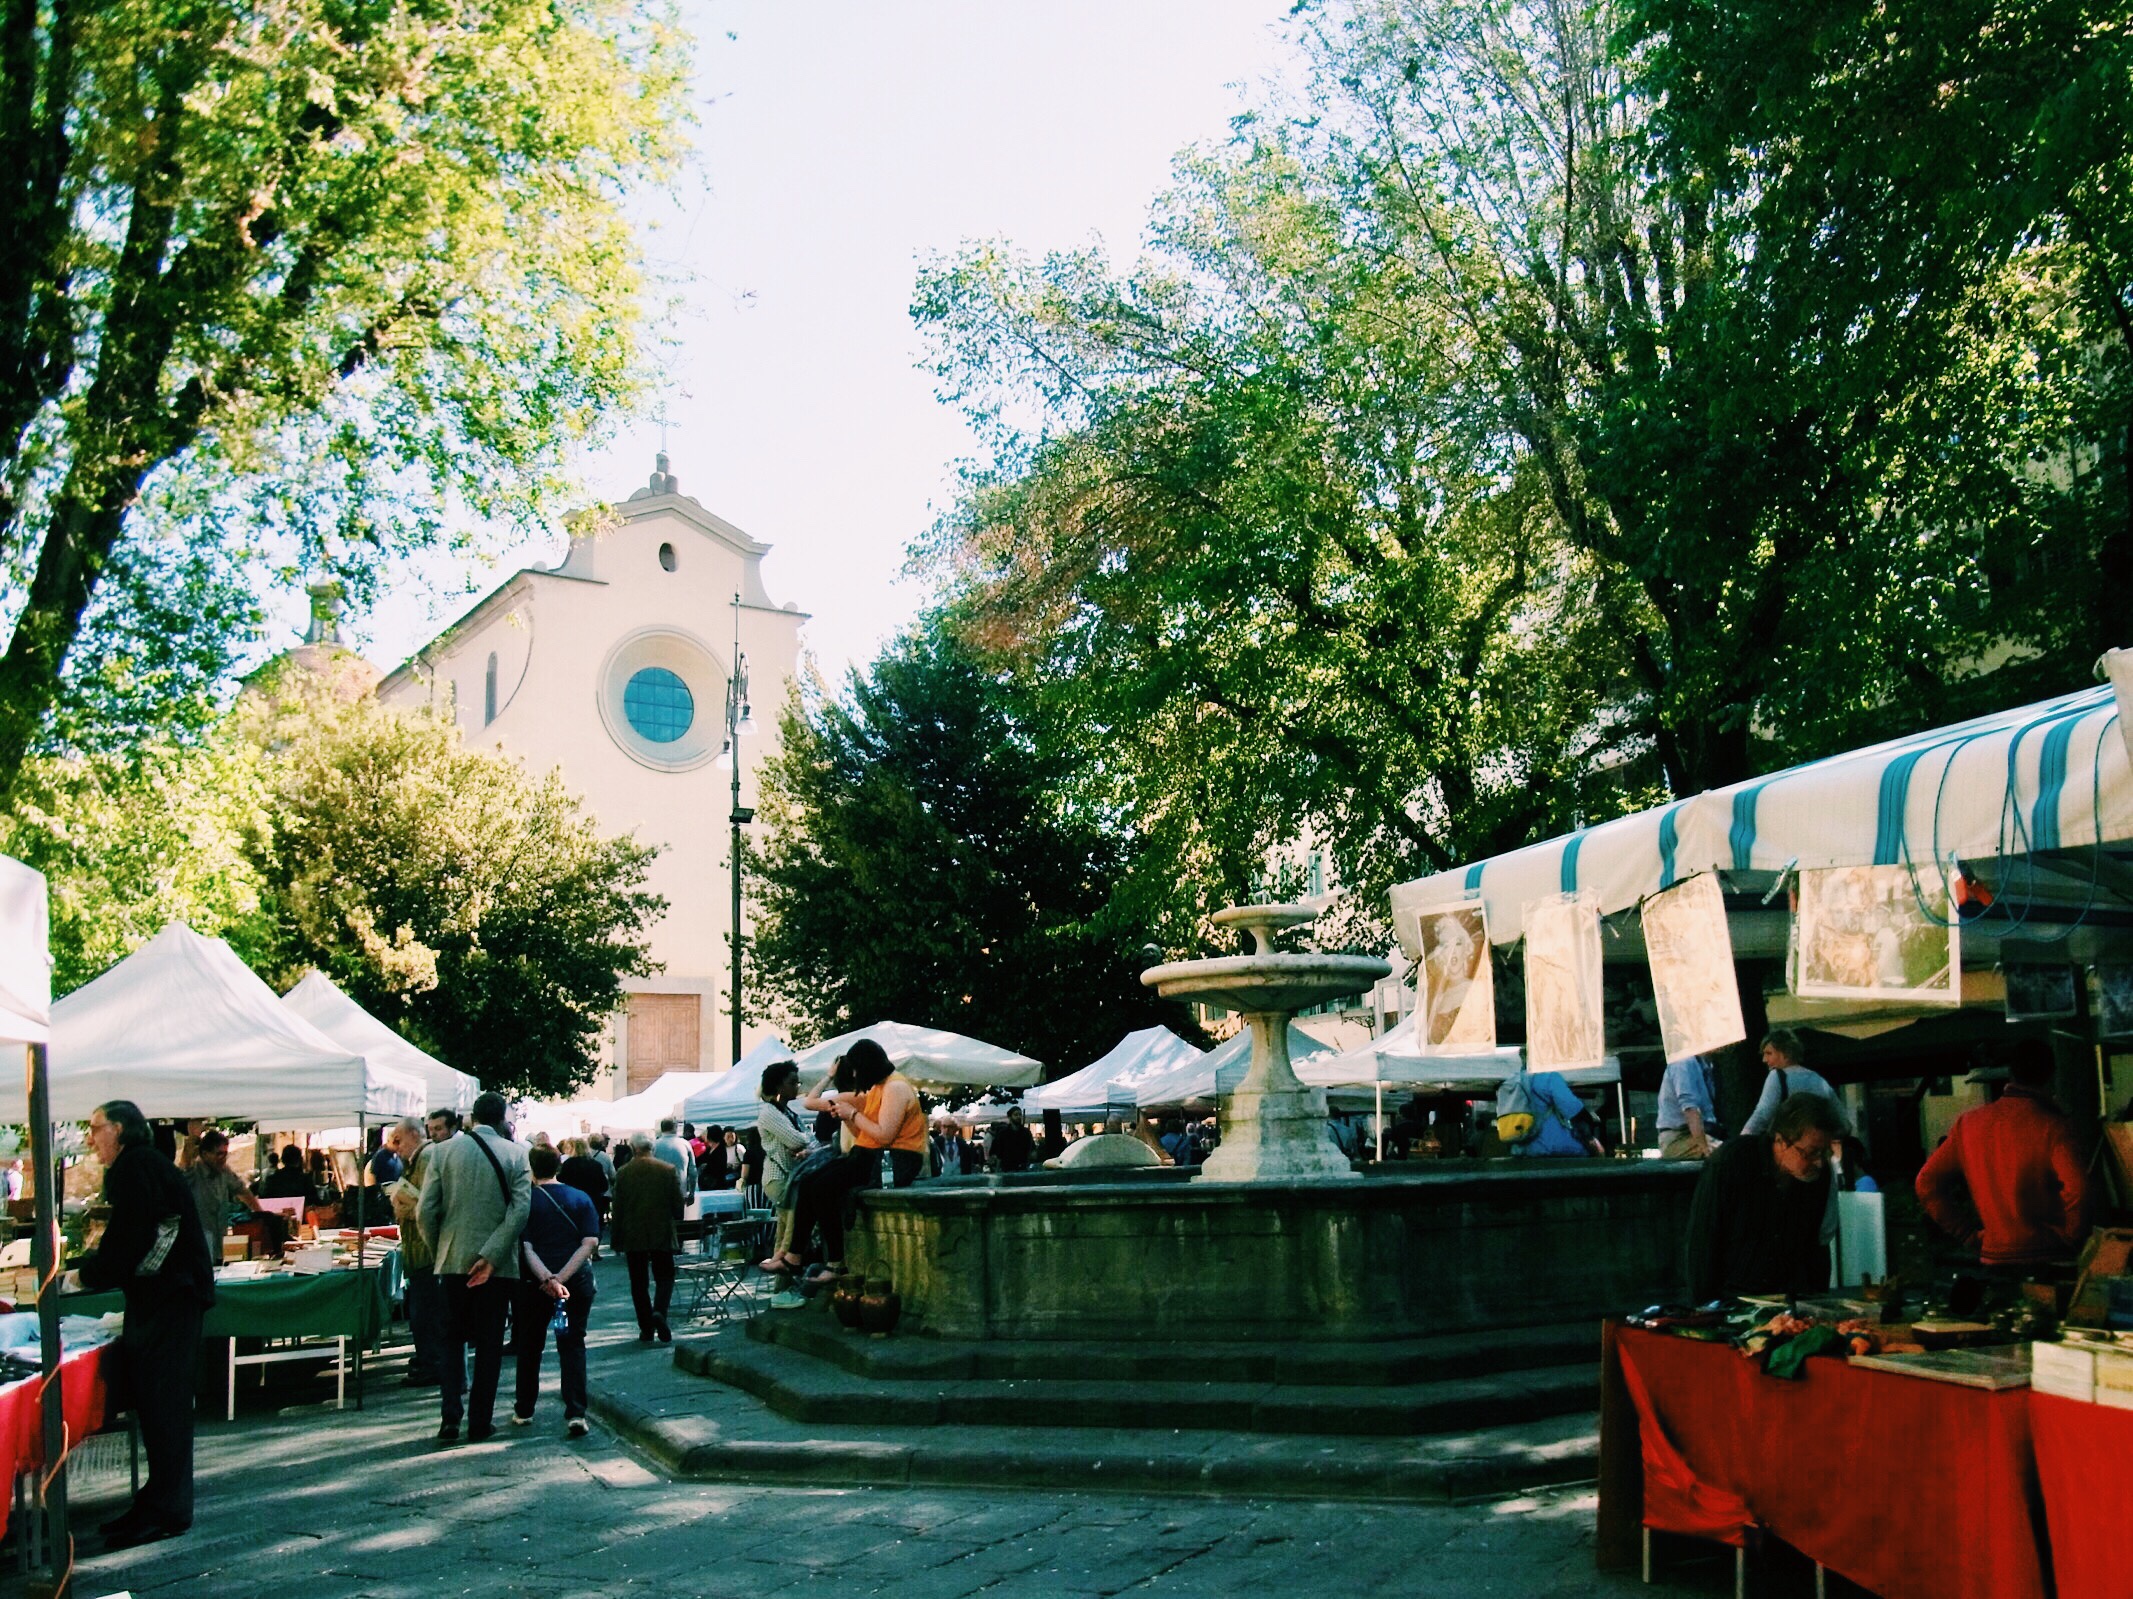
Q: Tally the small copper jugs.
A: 2